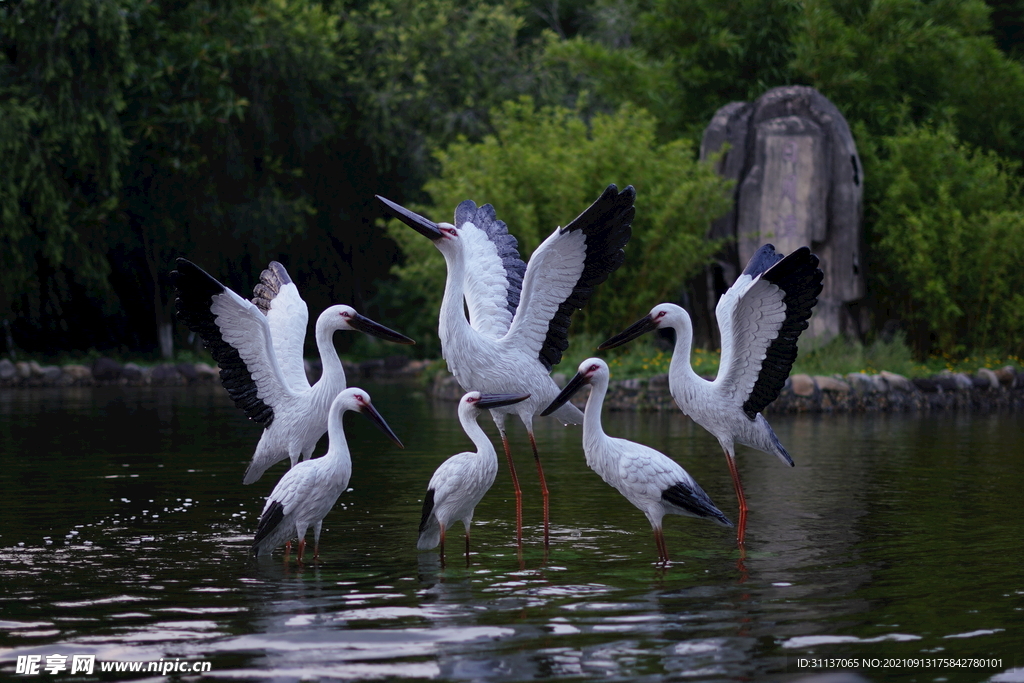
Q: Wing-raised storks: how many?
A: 3